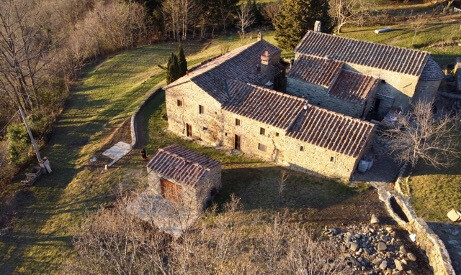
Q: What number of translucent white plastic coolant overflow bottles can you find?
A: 0